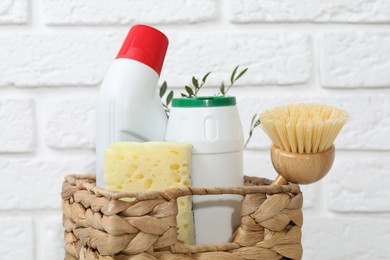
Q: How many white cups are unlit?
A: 0